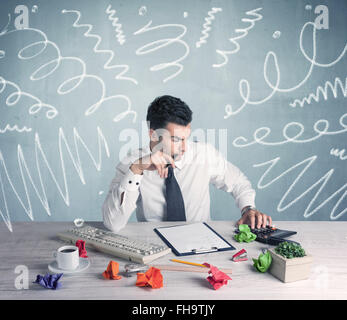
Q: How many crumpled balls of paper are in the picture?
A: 7